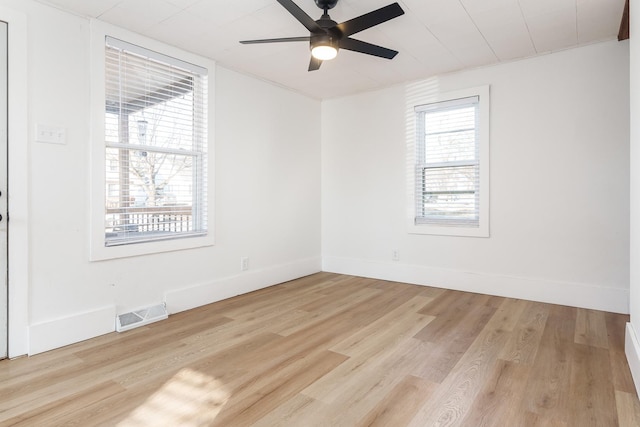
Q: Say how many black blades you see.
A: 5